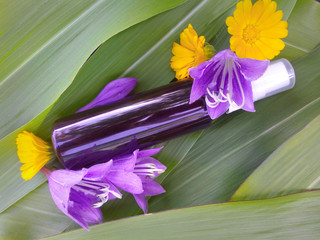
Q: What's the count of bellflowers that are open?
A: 3